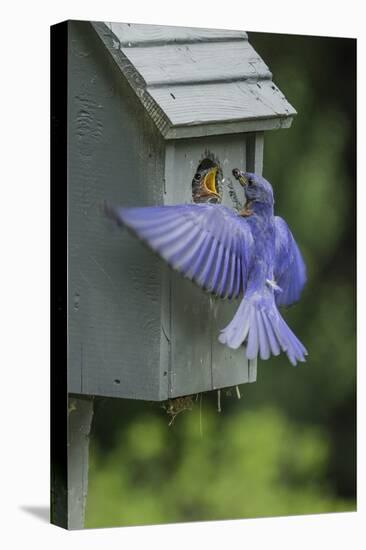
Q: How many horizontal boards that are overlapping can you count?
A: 3